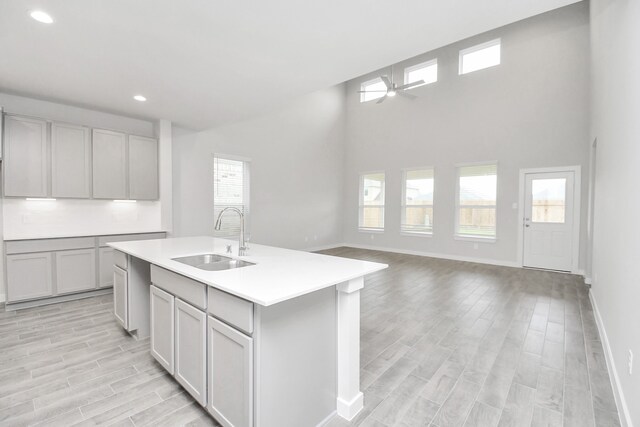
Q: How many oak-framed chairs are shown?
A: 0